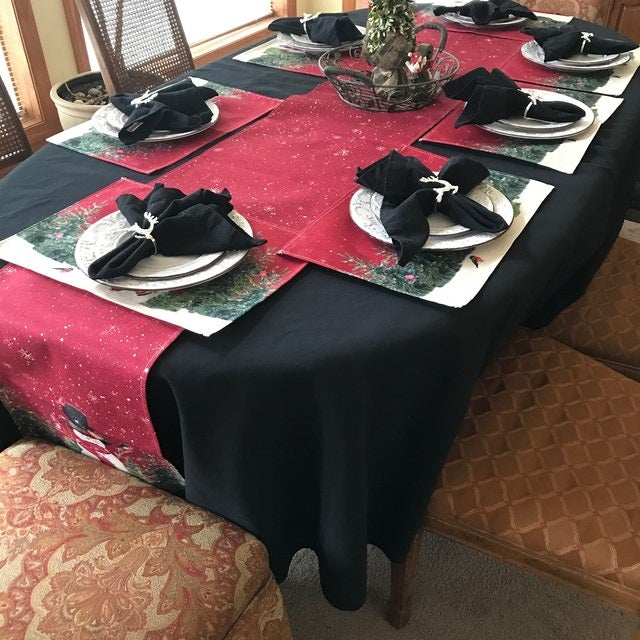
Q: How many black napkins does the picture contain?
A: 7